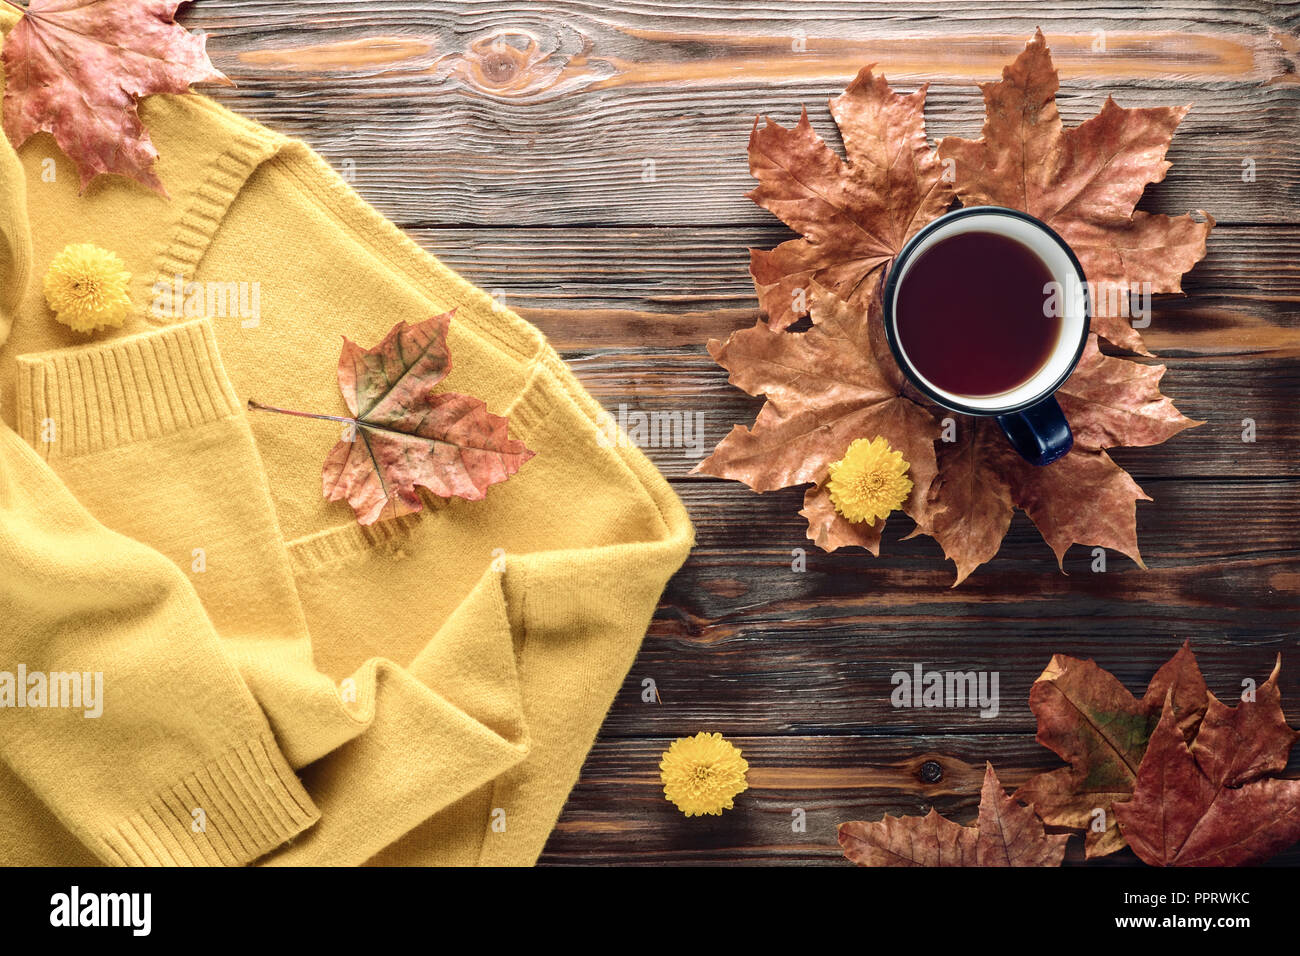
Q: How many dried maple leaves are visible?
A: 9